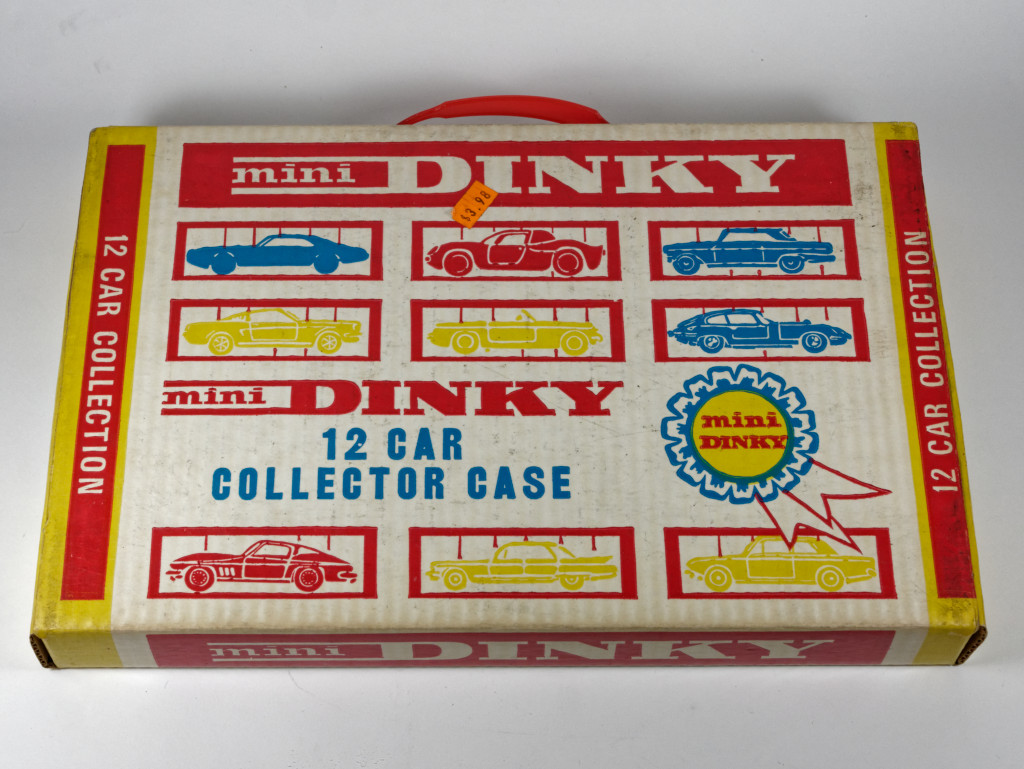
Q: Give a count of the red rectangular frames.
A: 9